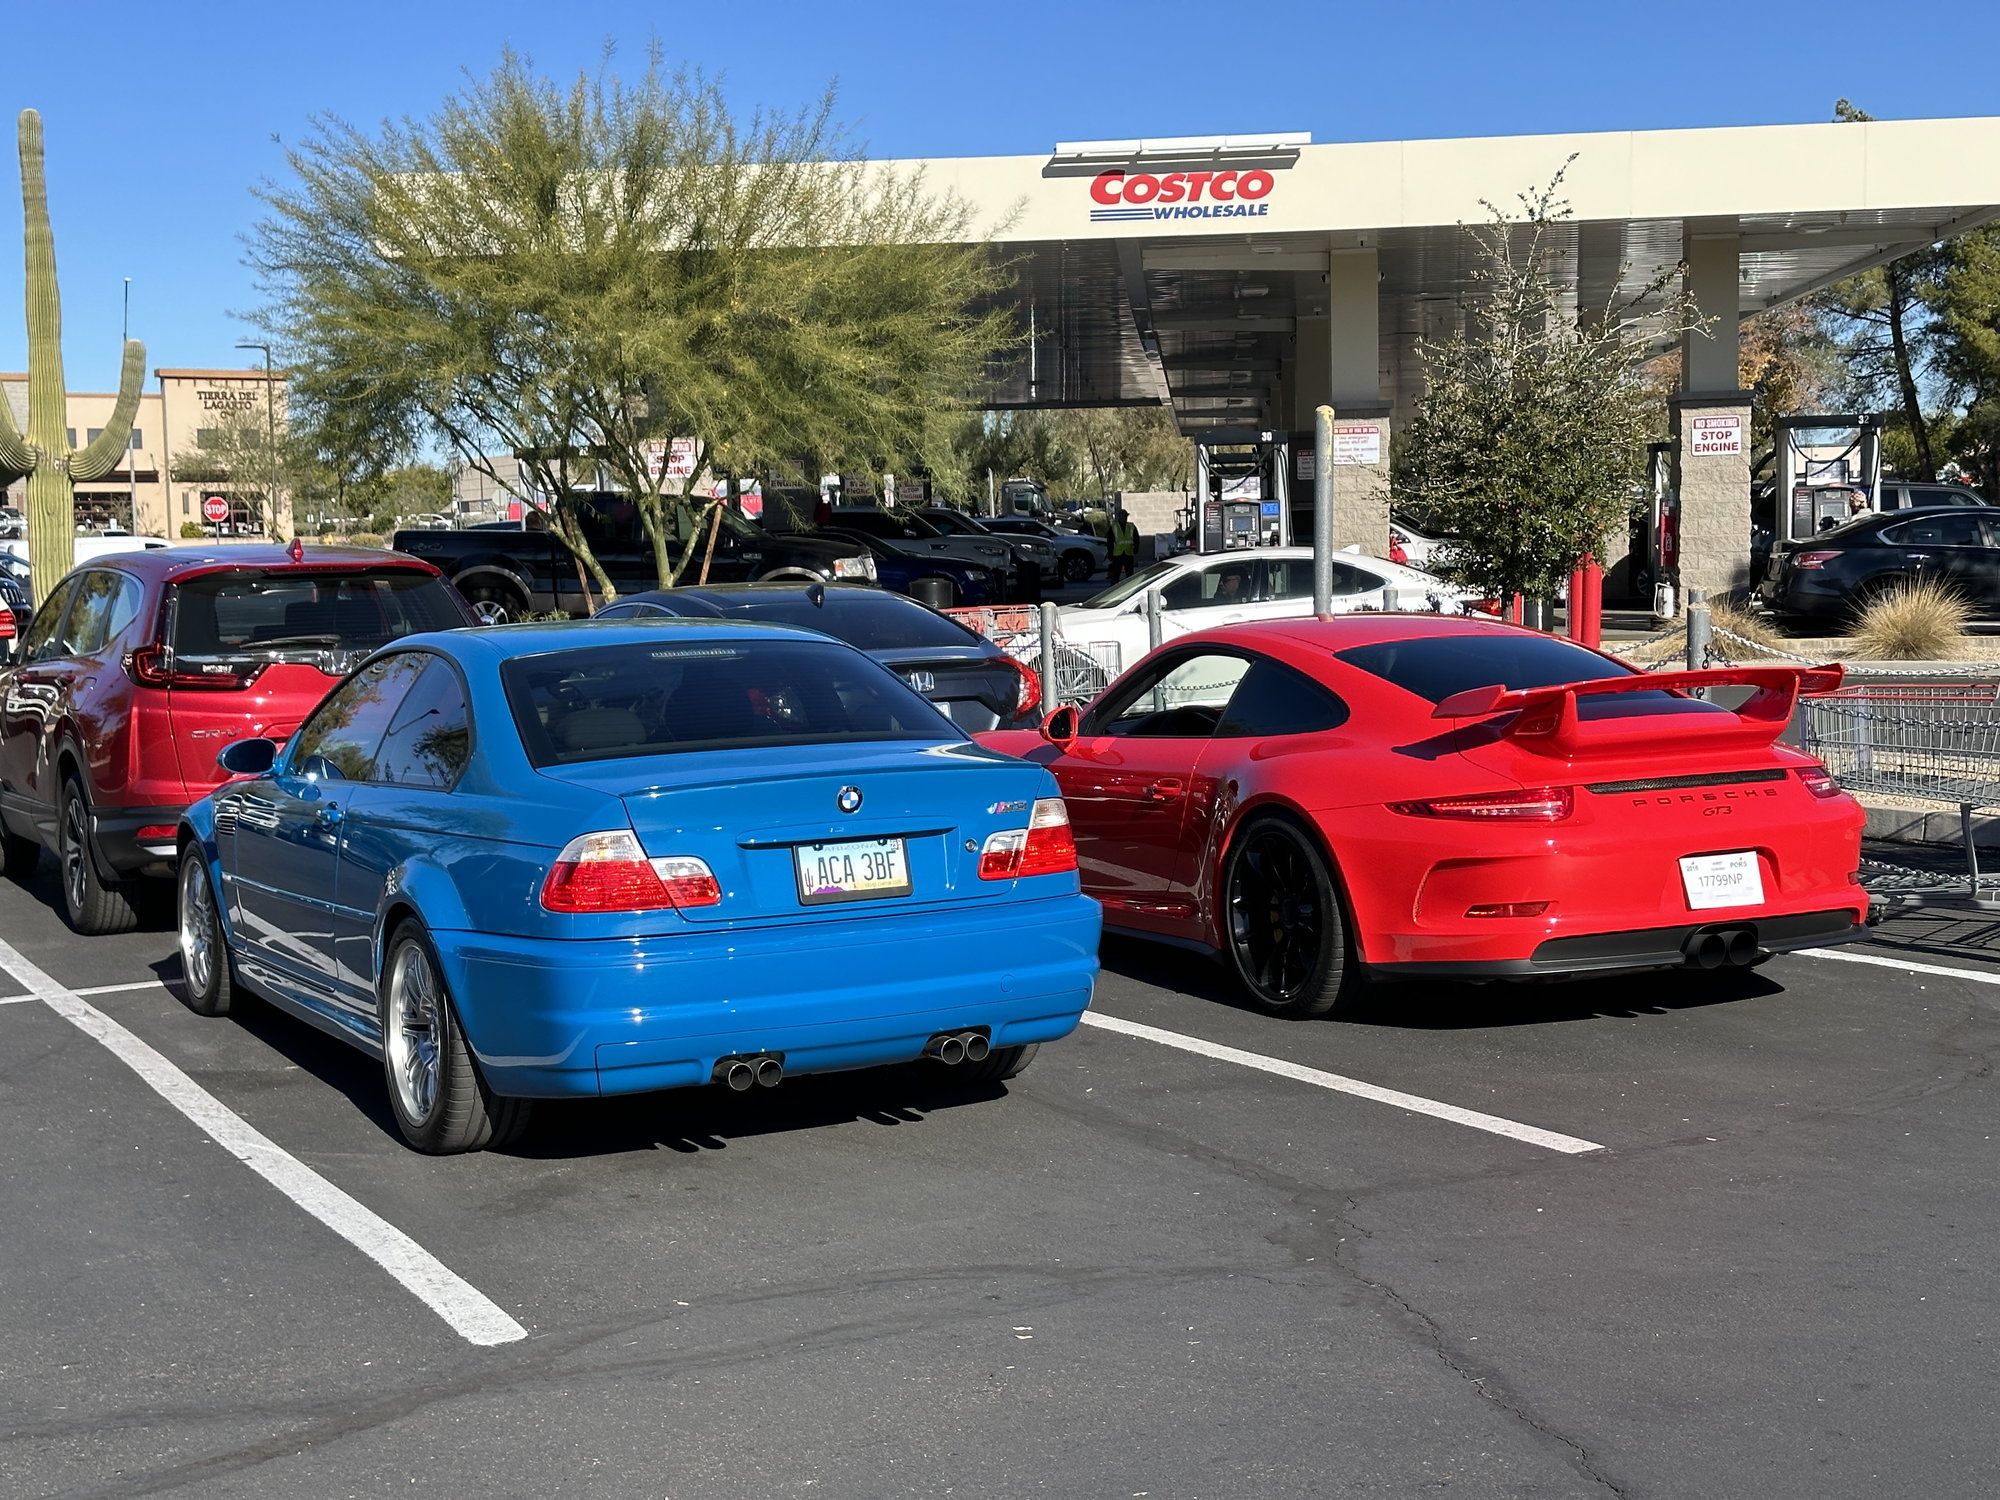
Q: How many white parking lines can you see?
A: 4